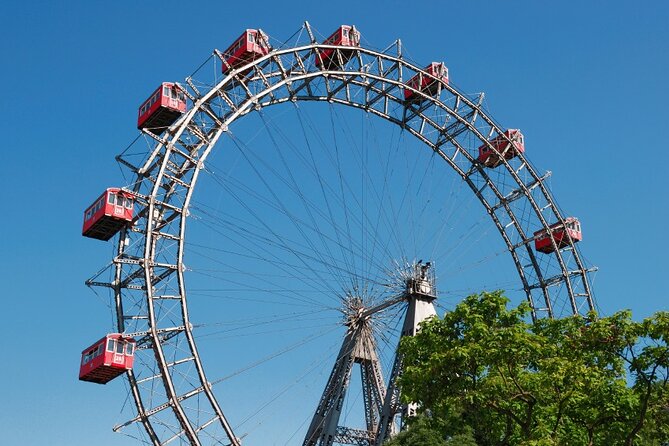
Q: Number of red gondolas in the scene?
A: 8